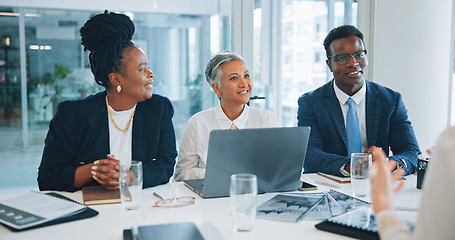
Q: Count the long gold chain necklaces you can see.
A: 1